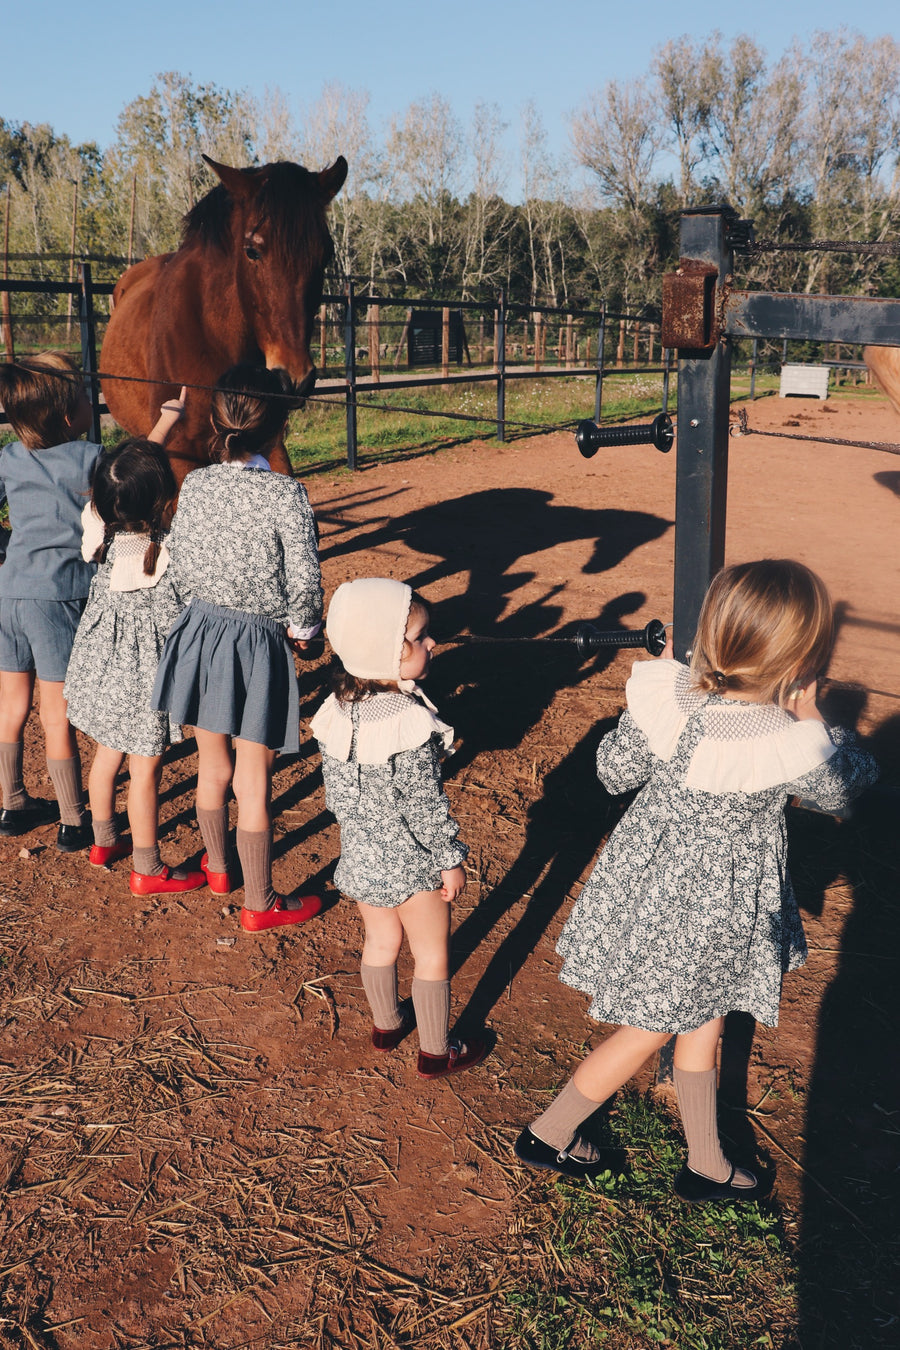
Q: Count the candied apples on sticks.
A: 0